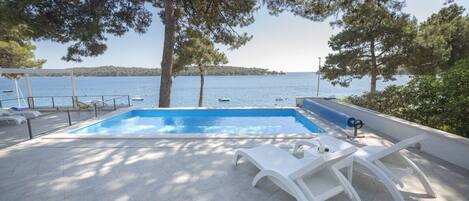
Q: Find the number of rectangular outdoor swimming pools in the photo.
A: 1